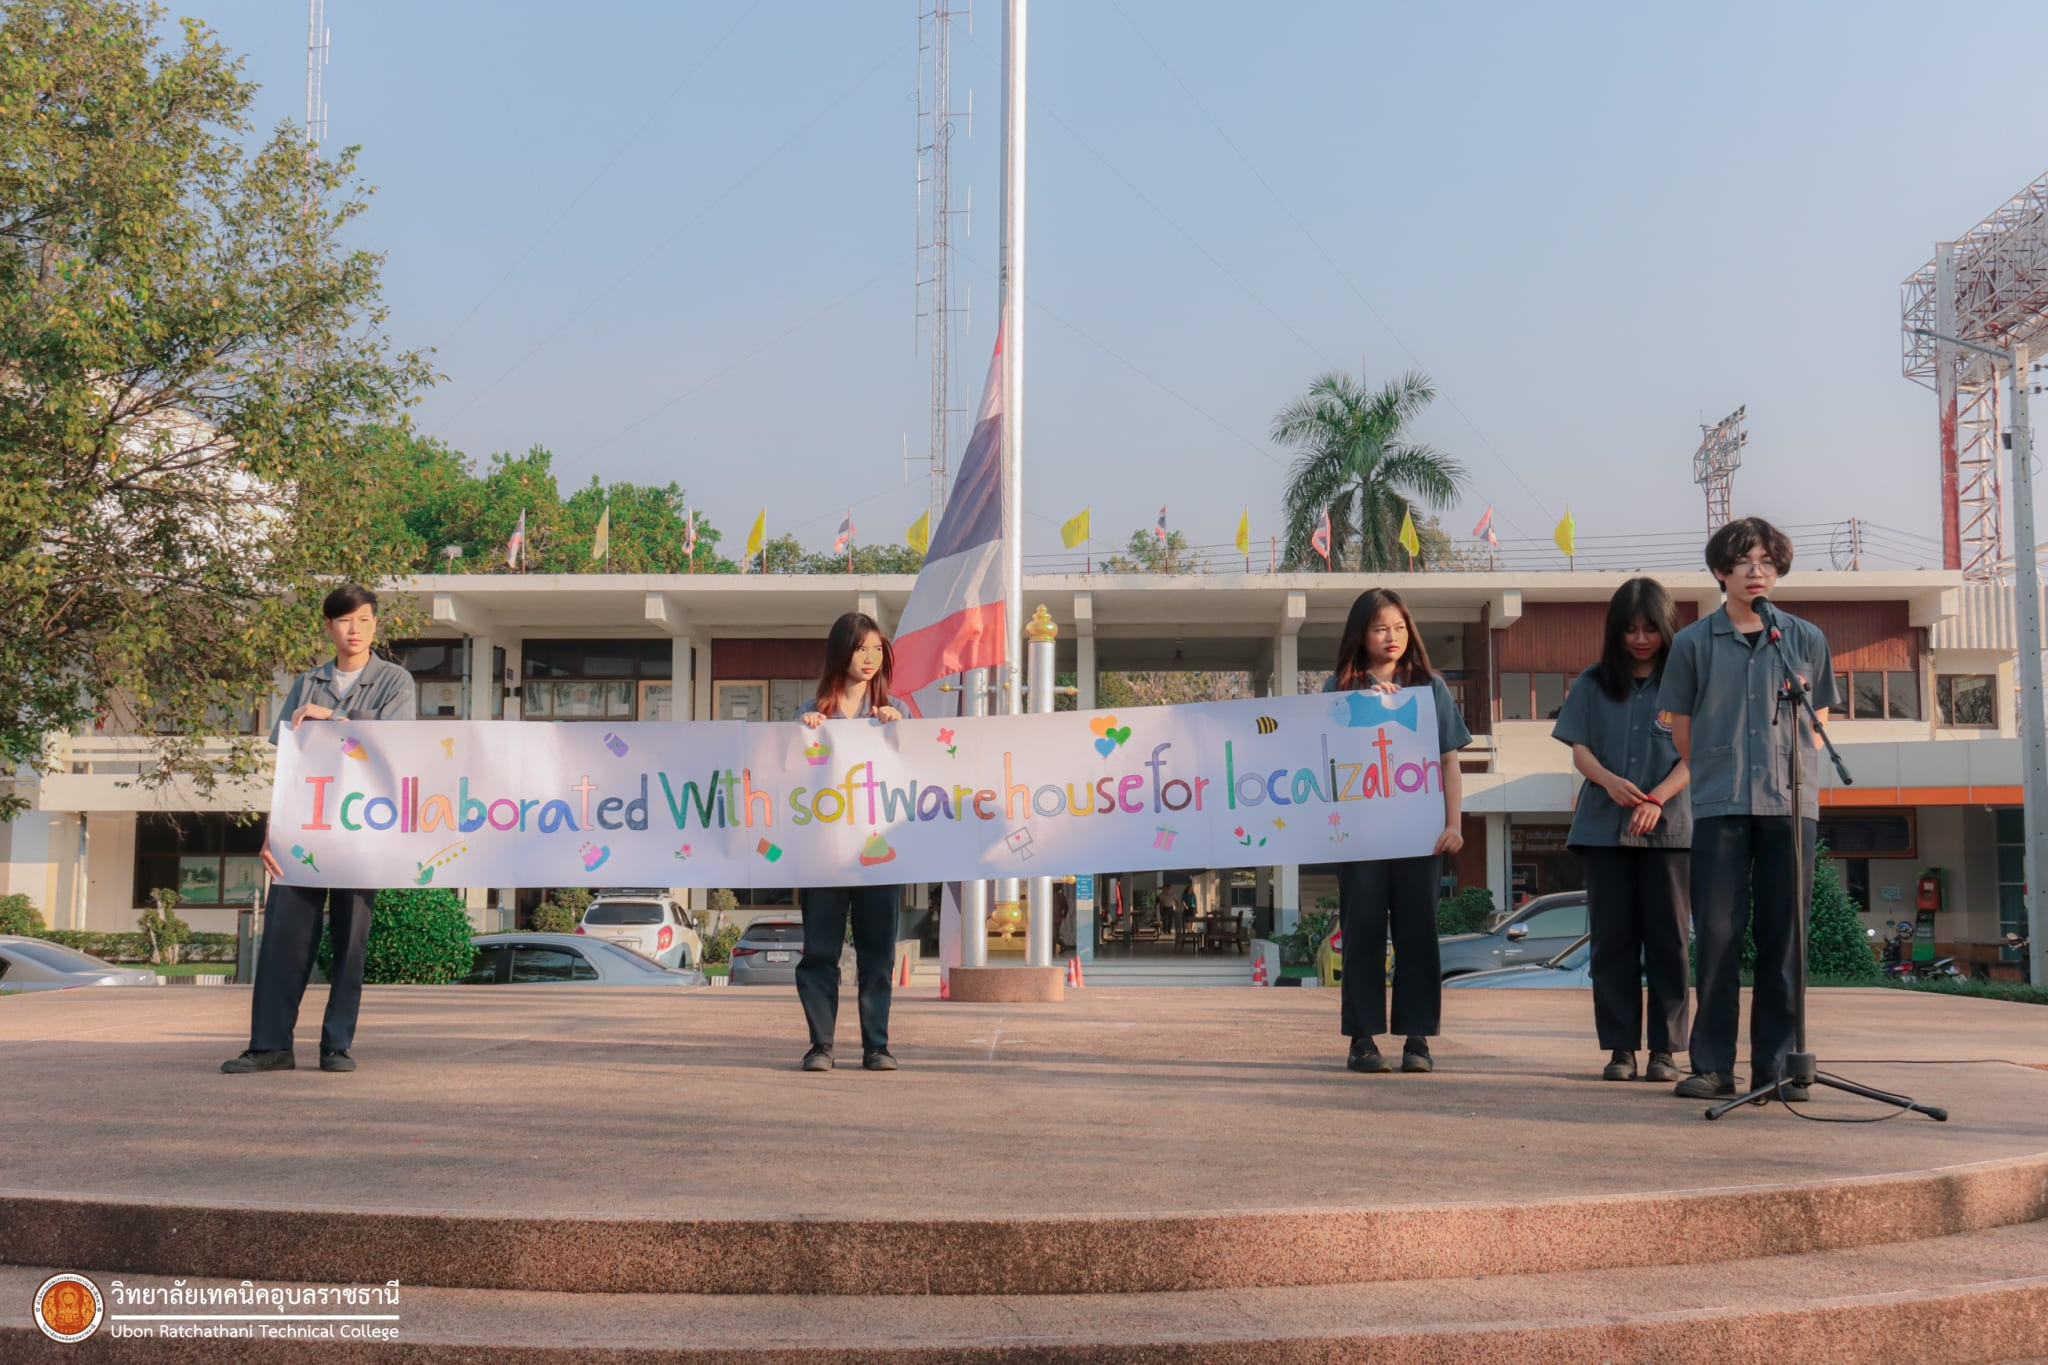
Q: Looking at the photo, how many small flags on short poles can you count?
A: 13